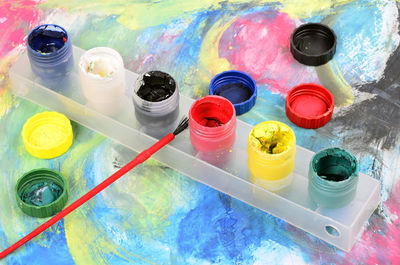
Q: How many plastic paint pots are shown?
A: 6